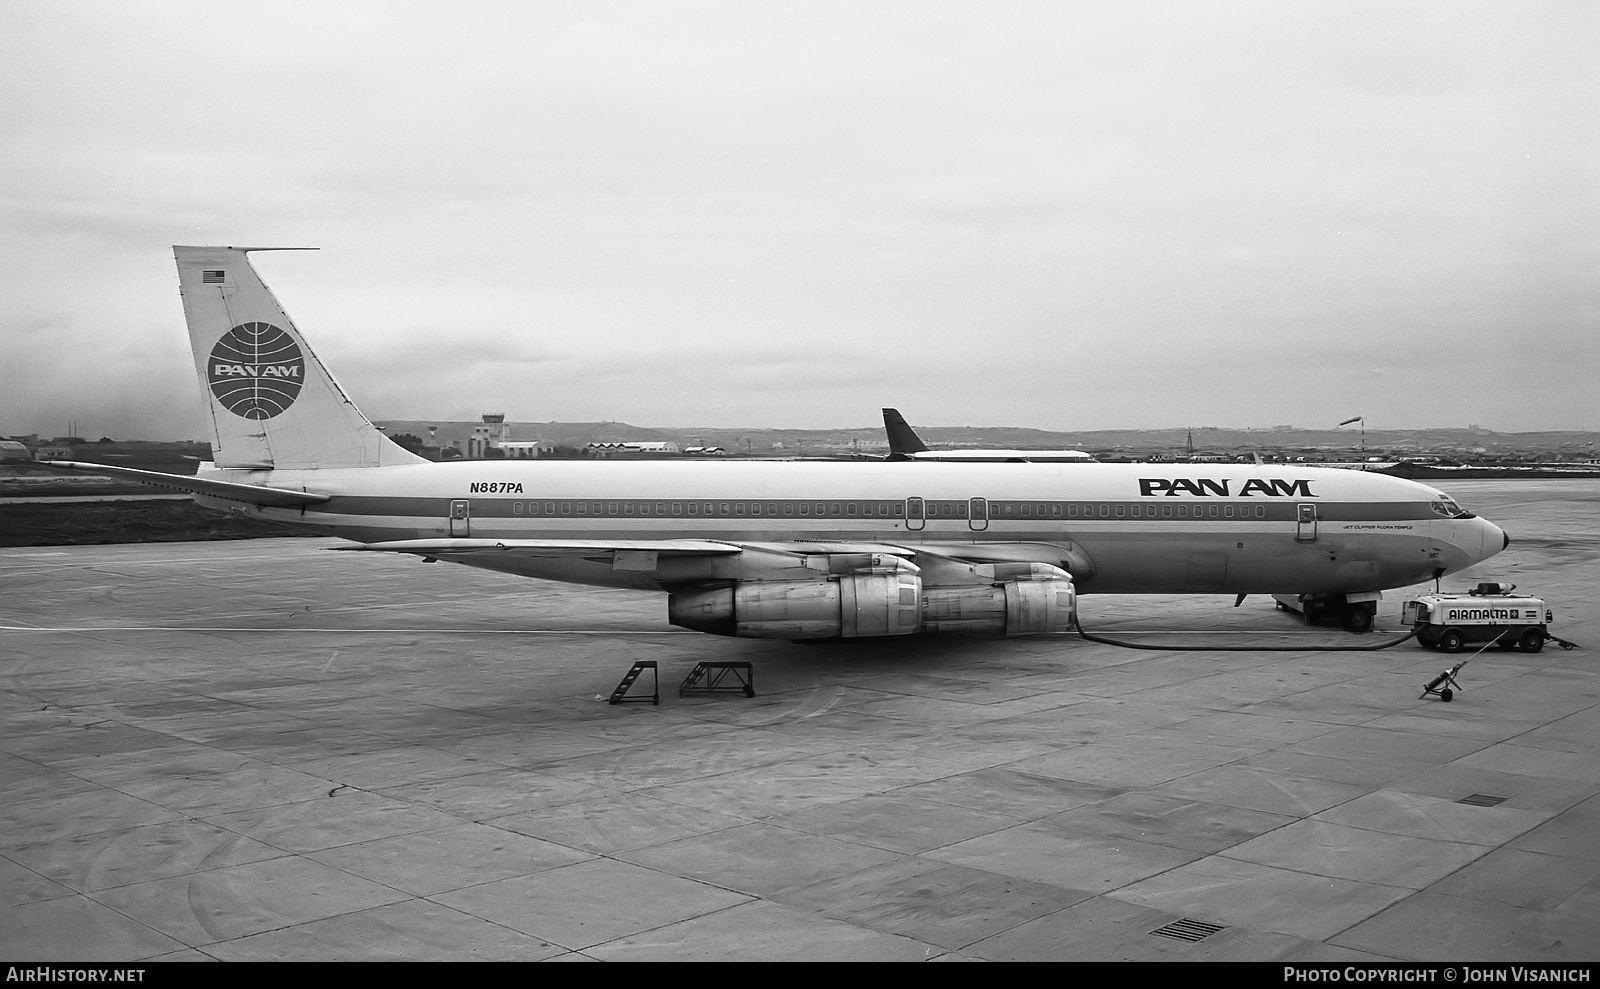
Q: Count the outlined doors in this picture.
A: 4